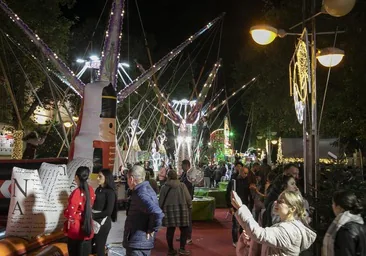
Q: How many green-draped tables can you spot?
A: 2